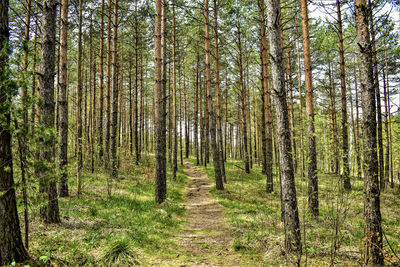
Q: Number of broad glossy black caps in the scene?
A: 0